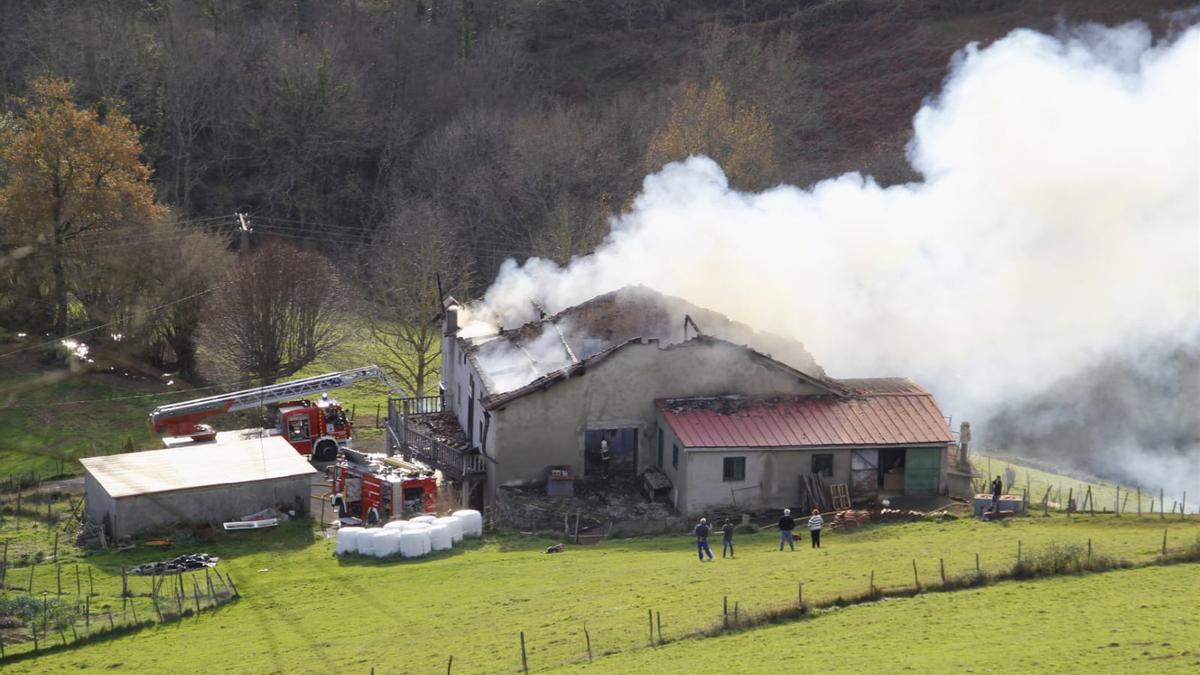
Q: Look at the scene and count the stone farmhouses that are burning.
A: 1